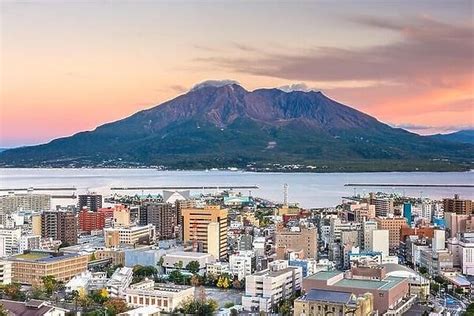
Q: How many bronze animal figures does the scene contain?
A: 0